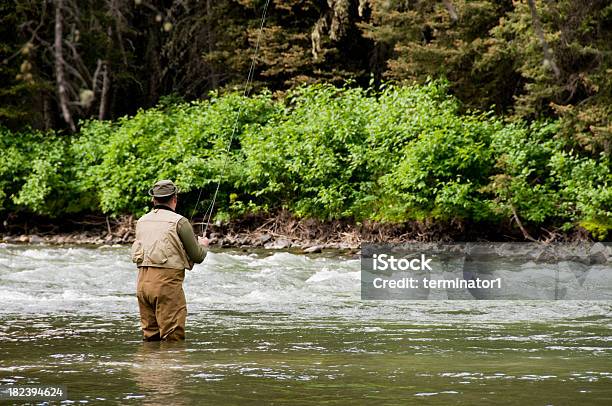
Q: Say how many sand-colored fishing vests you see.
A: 1